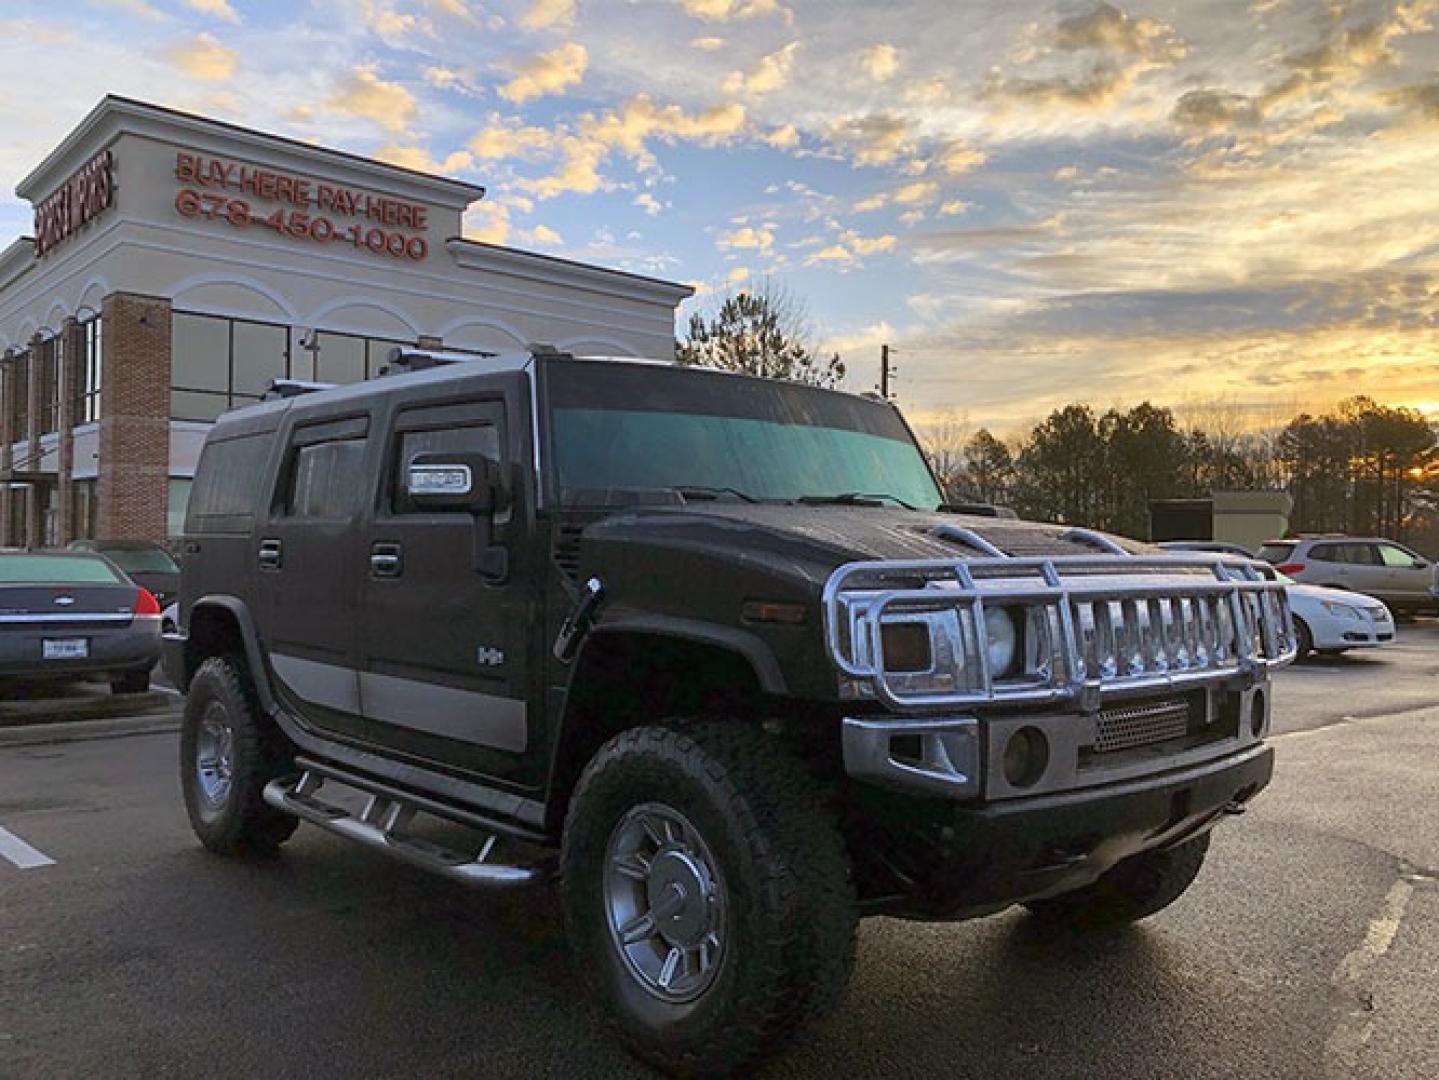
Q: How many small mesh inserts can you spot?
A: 1